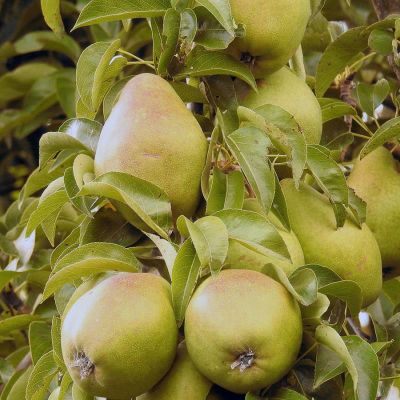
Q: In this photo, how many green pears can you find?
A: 9